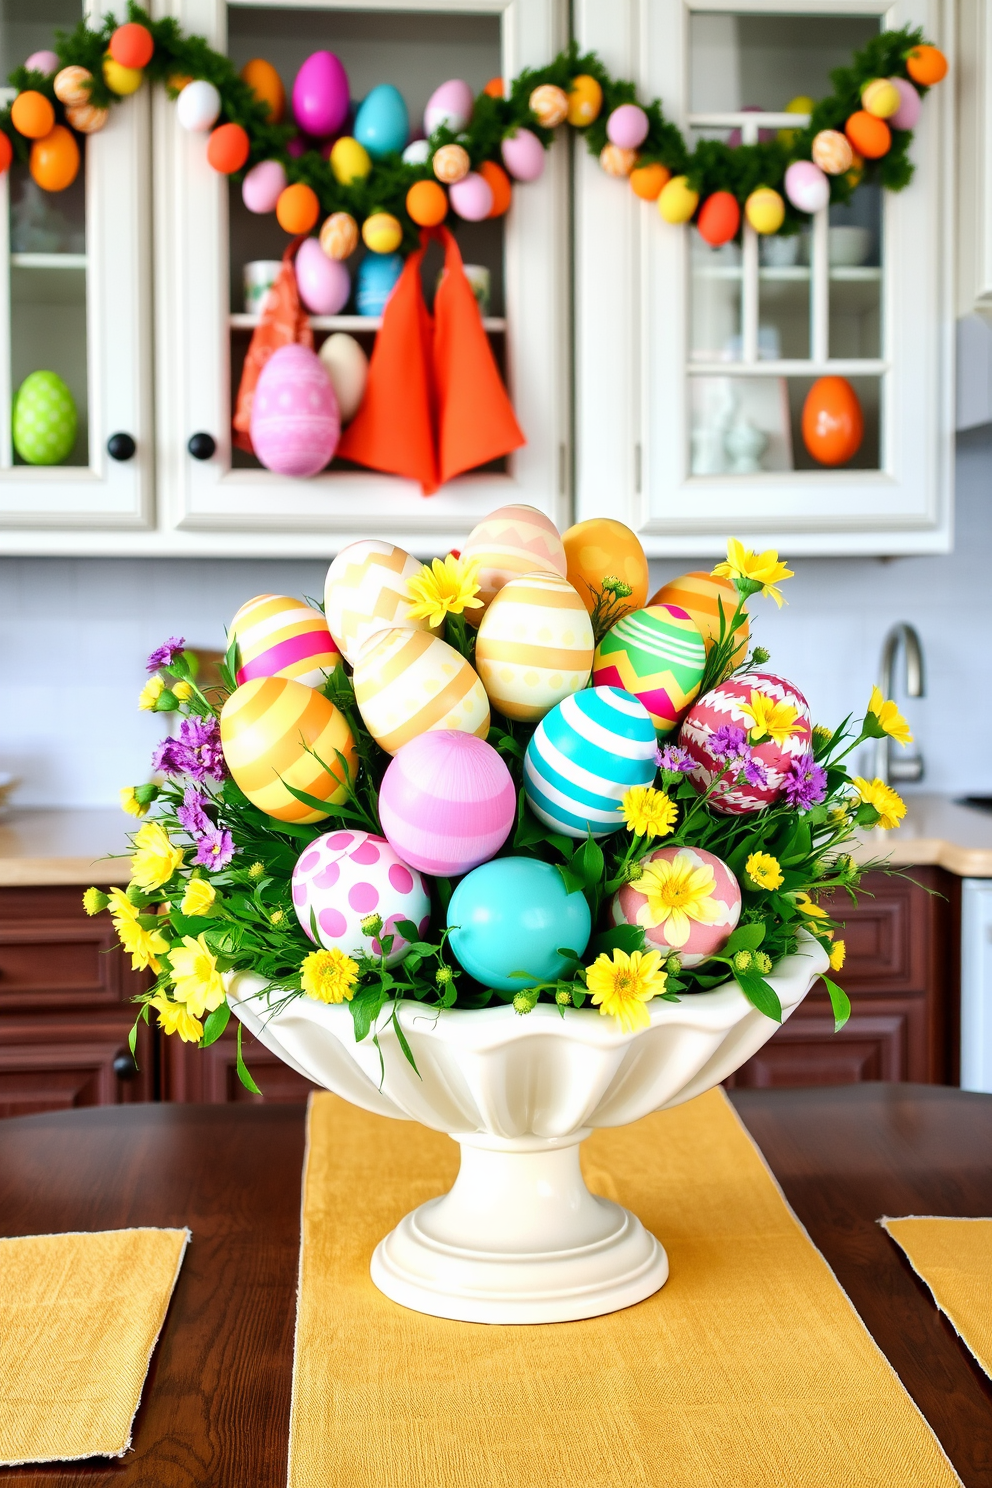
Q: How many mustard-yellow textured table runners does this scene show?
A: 1